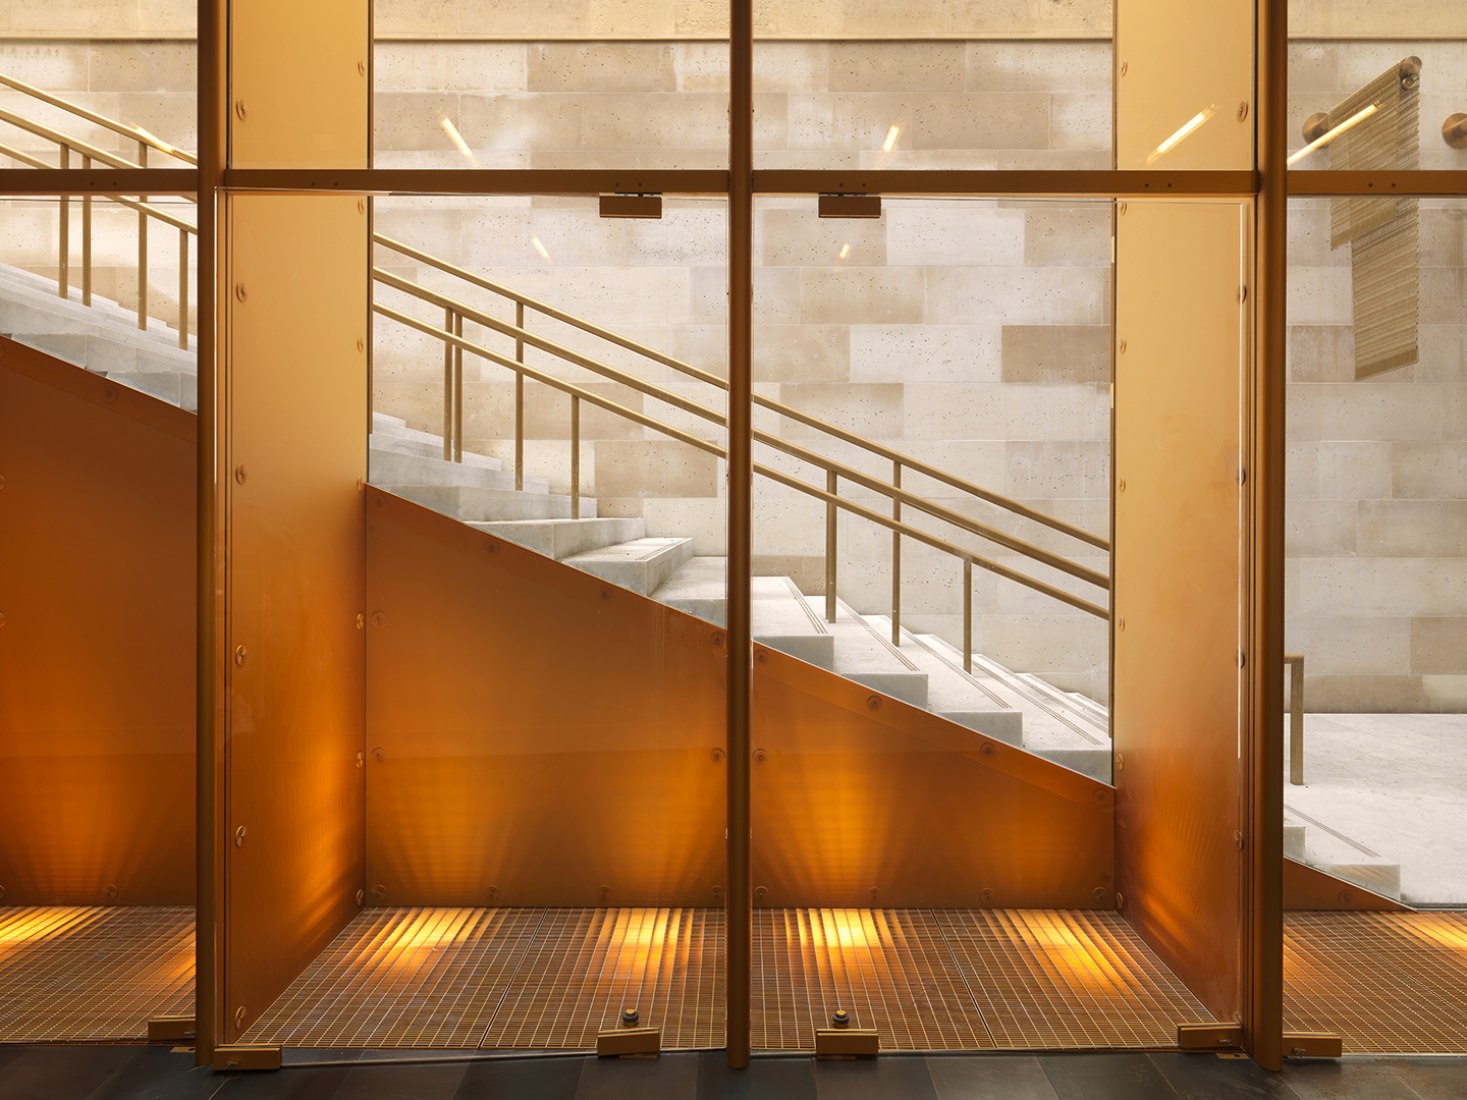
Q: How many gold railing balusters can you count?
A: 12